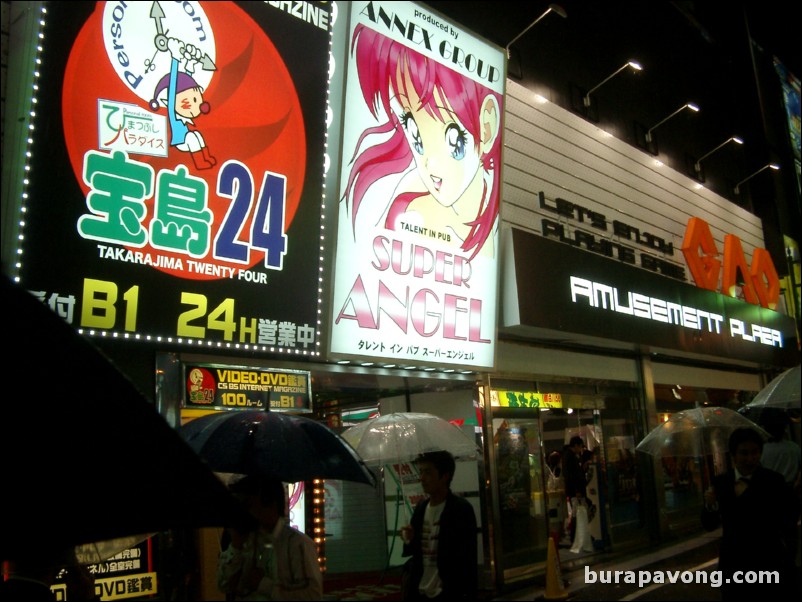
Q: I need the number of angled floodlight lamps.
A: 5